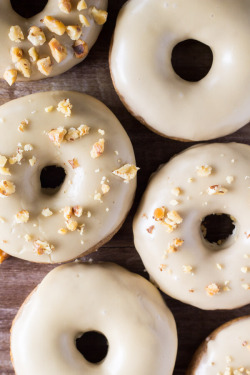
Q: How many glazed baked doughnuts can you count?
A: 6